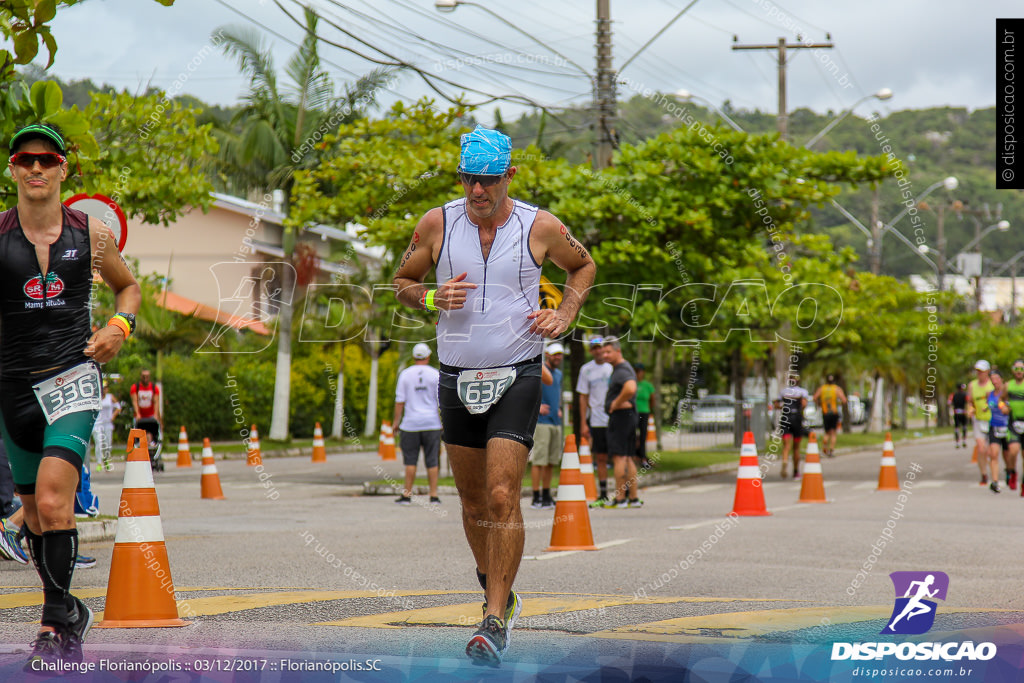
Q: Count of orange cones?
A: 14